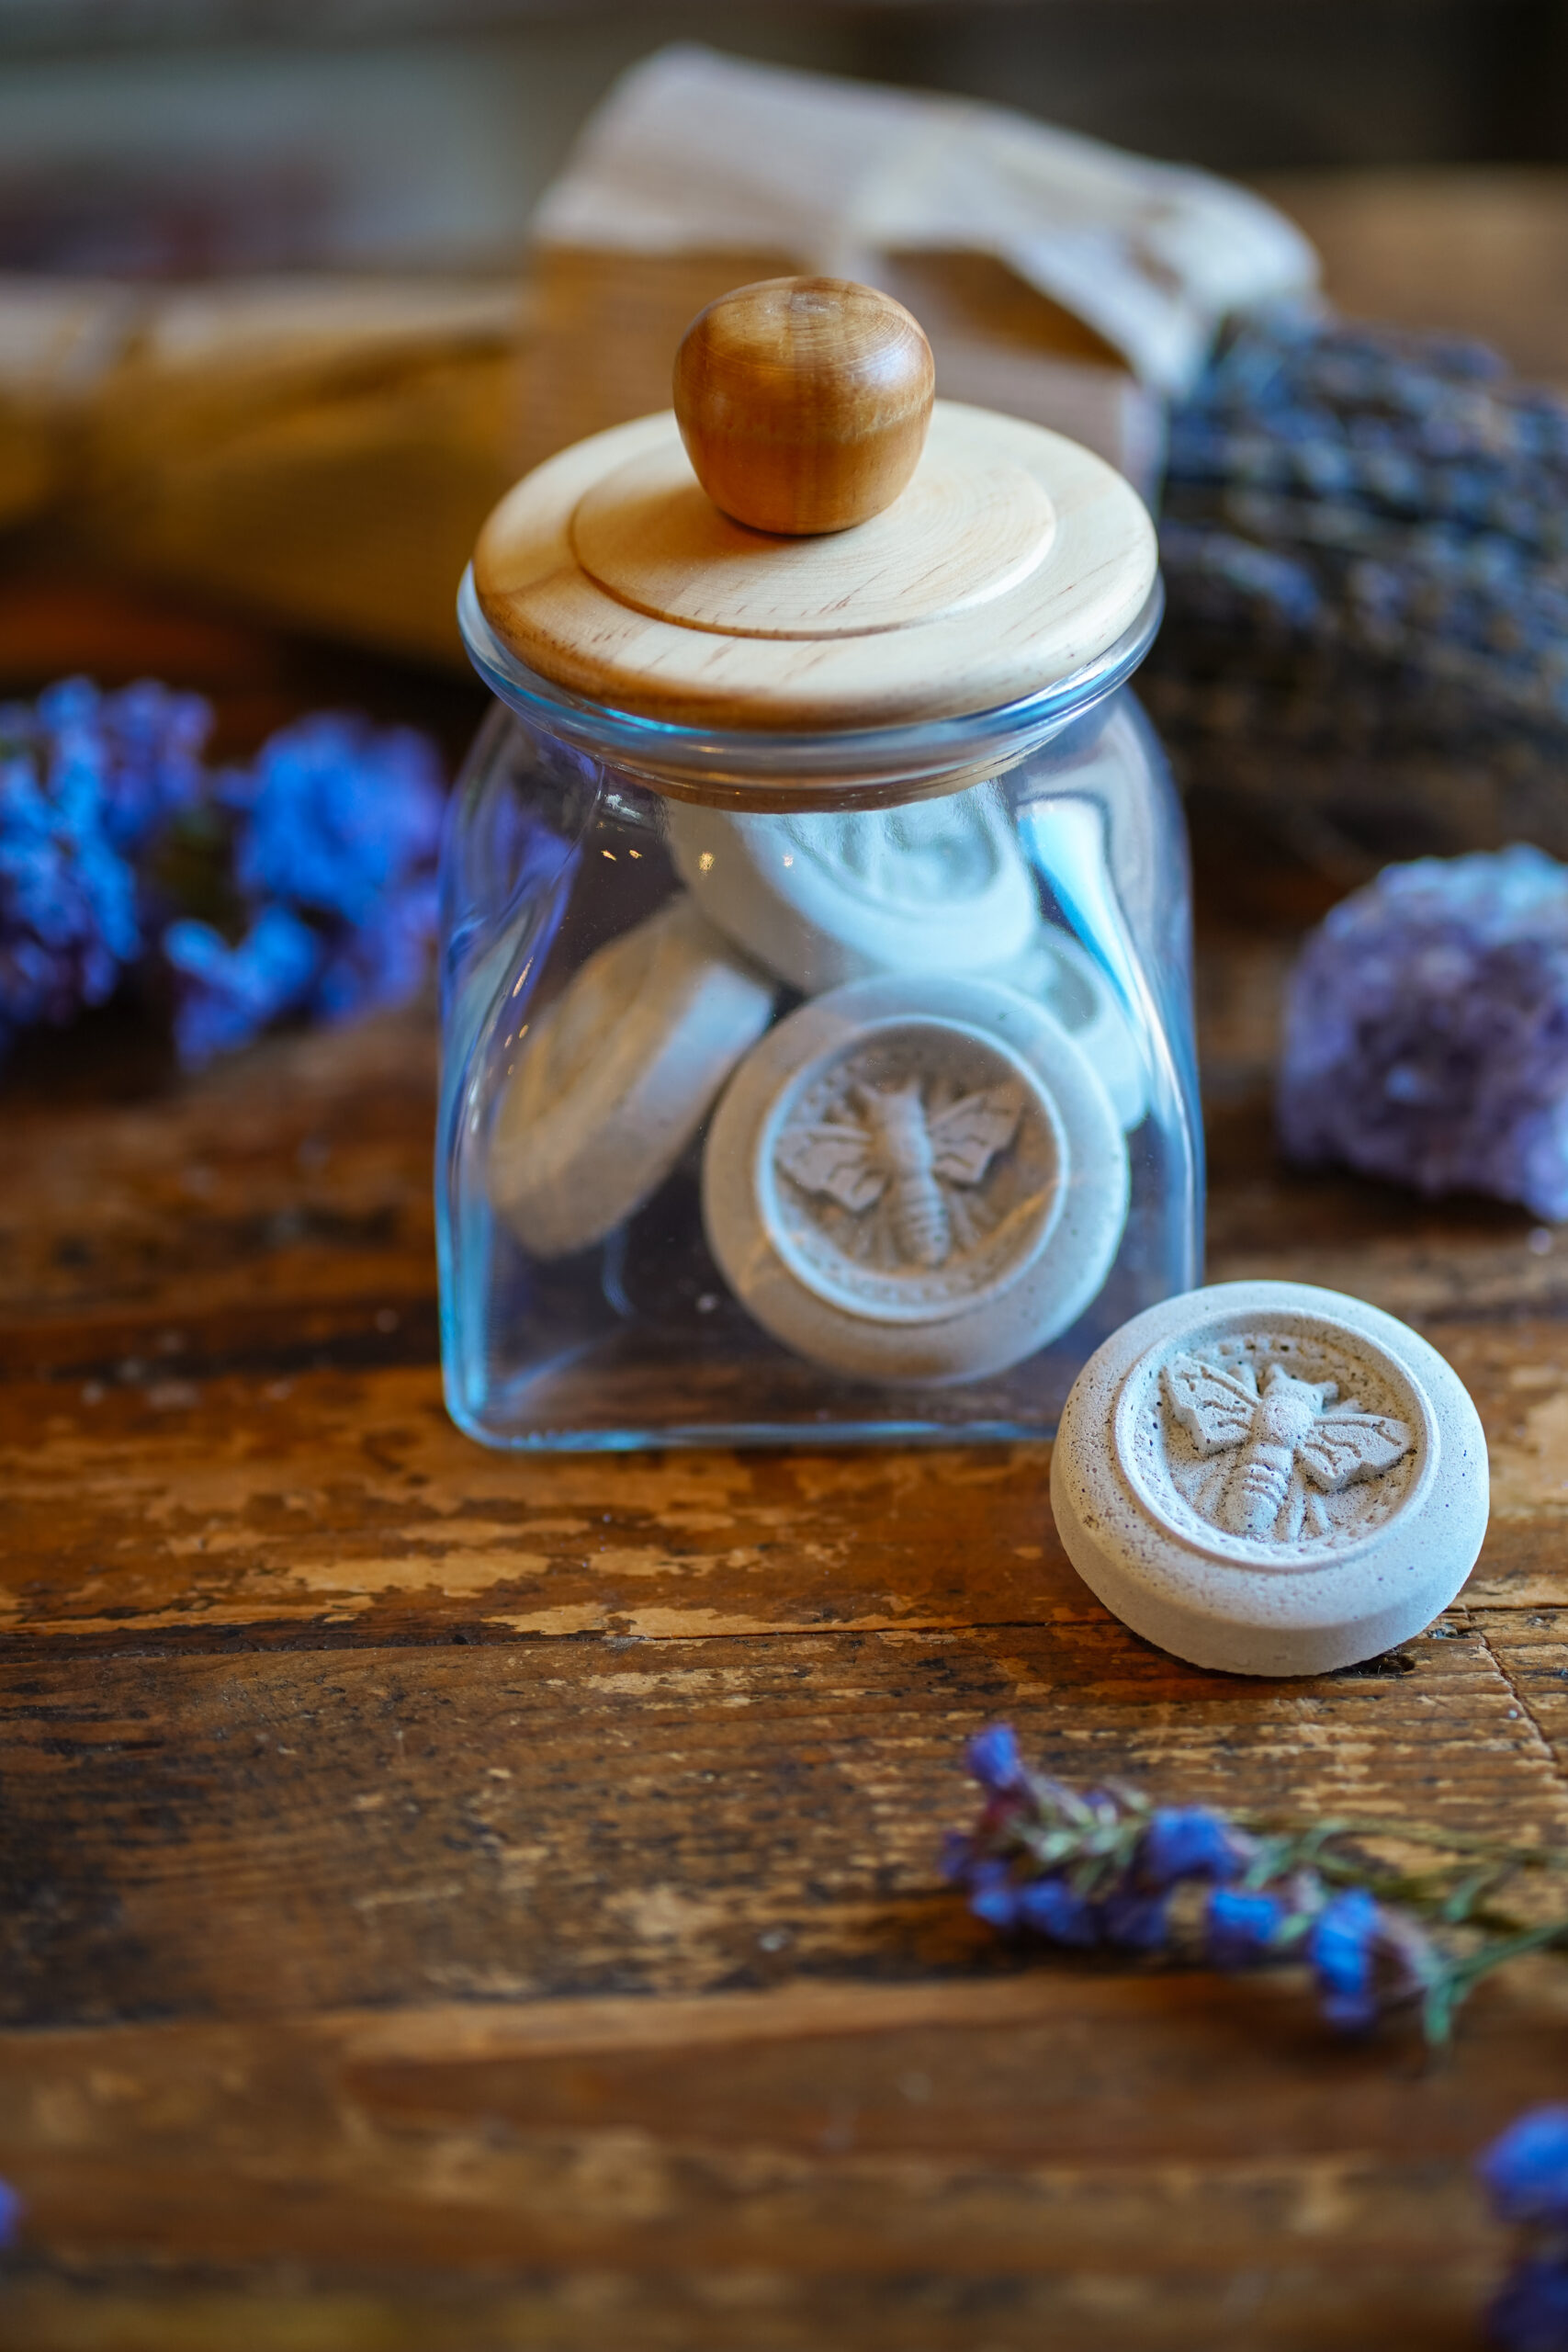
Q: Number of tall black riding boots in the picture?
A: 0